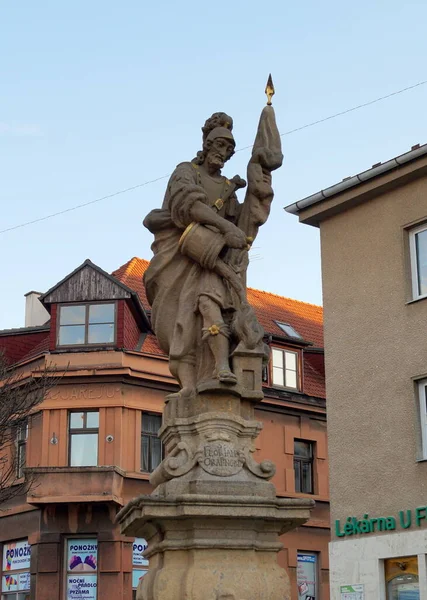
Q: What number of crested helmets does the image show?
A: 1